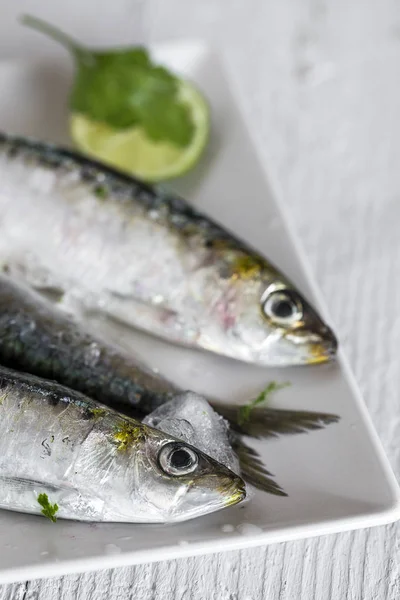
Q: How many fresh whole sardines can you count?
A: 3